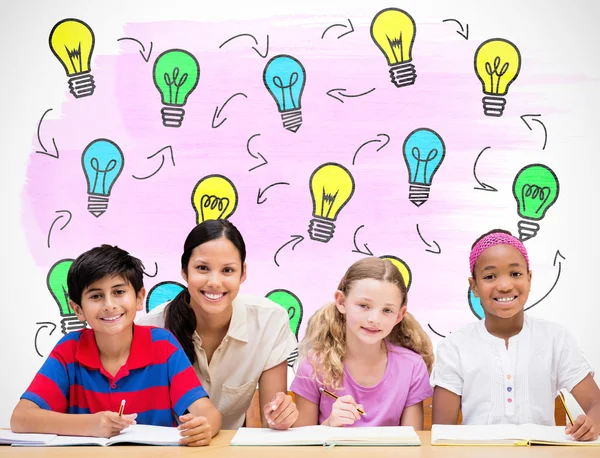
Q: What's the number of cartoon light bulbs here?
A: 15